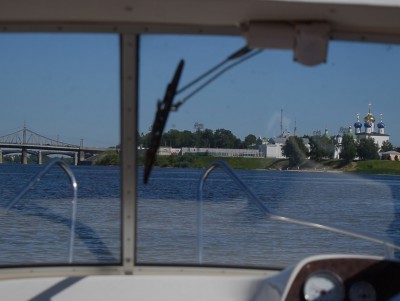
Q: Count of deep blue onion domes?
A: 3